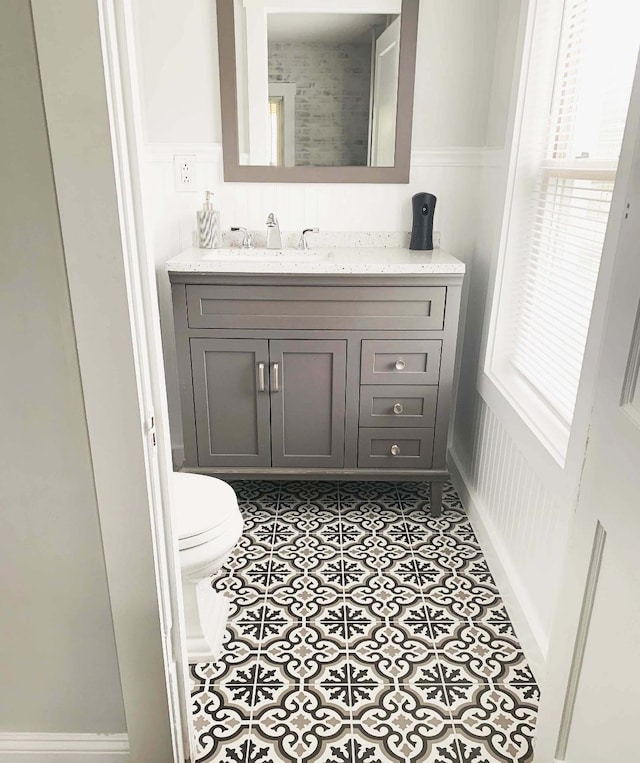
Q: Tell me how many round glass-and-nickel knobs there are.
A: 3